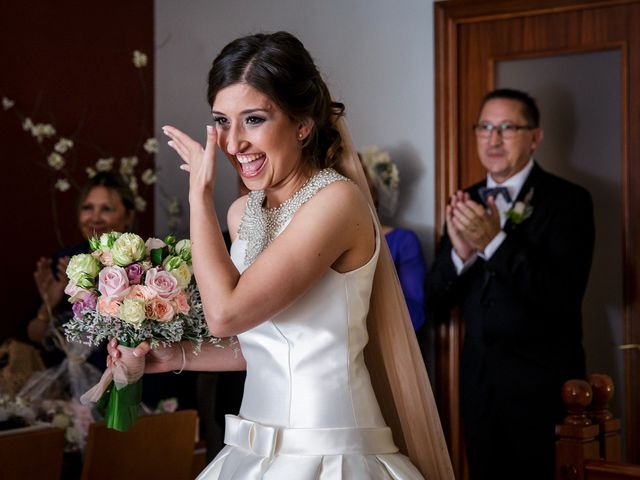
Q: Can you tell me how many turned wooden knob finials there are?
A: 2